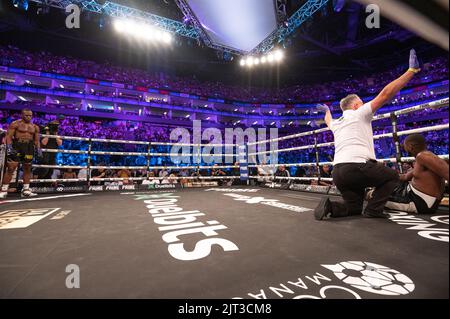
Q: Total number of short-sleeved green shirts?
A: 0